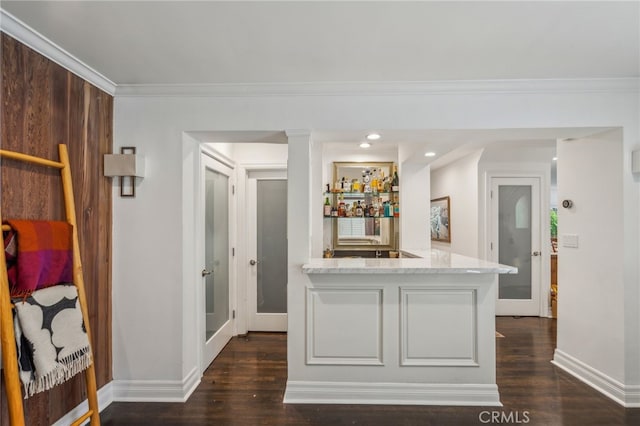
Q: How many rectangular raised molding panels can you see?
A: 2